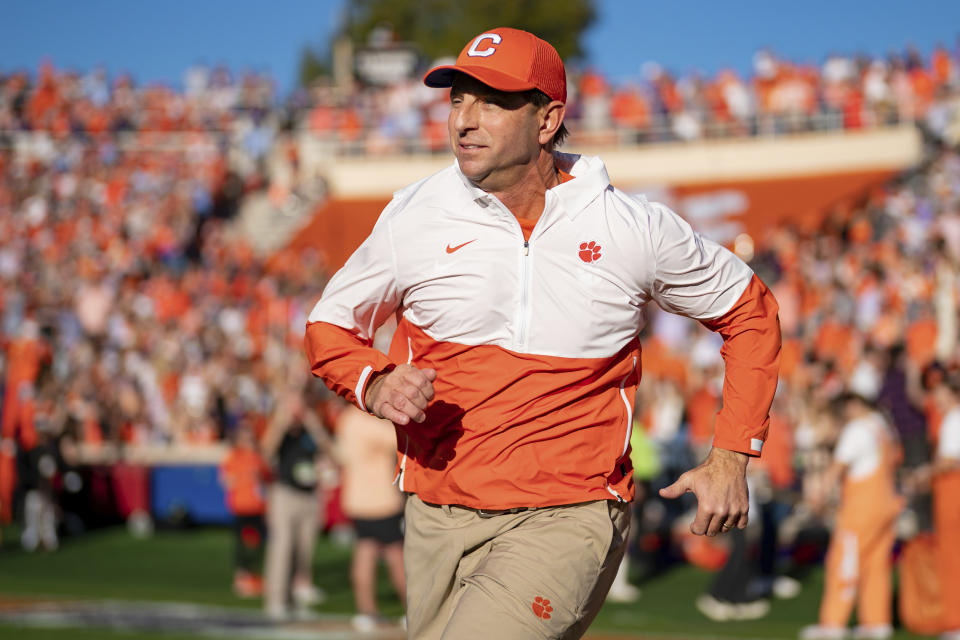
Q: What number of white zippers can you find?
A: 3